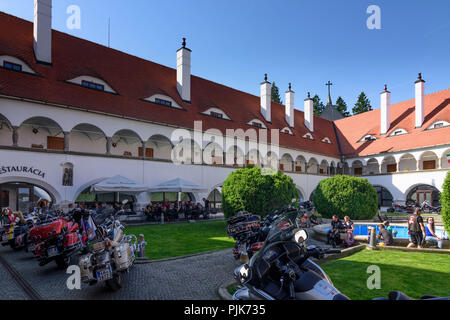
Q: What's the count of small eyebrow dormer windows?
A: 11